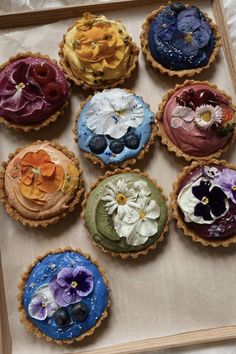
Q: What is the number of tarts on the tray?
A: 9